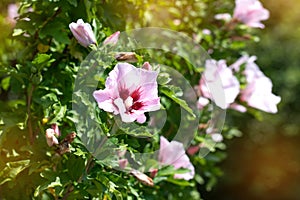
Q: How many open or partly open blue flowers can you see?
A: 0